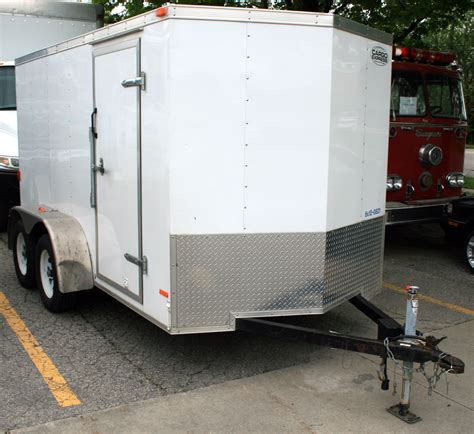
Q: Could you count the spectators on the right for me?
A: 0